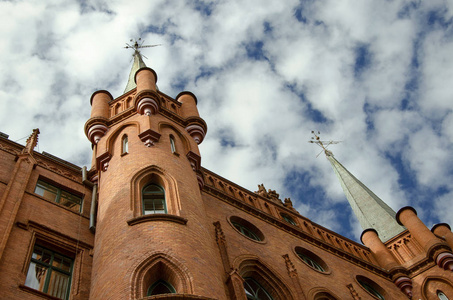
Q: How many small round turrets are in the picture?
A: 6